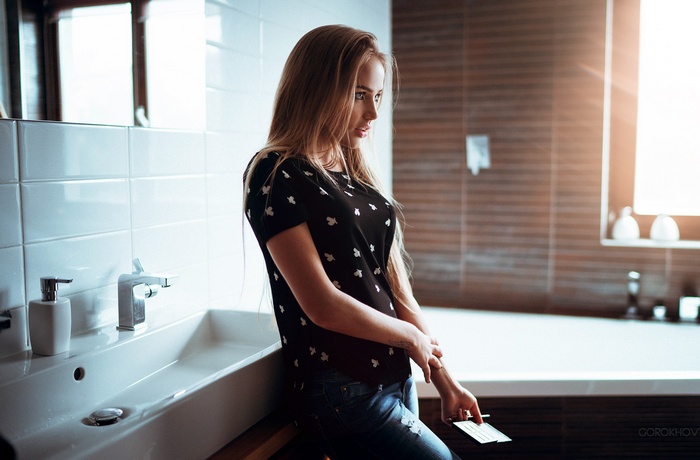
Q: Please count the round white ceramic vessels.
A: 2